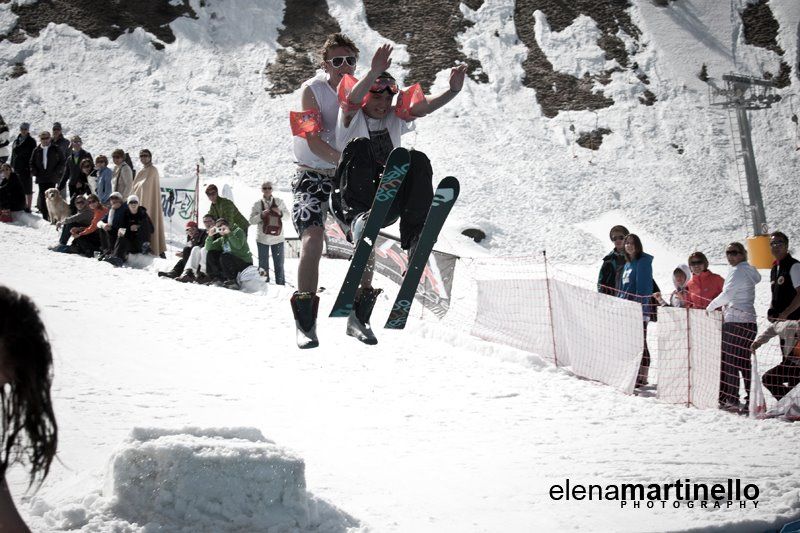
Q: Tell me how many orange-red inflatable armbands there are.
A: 3